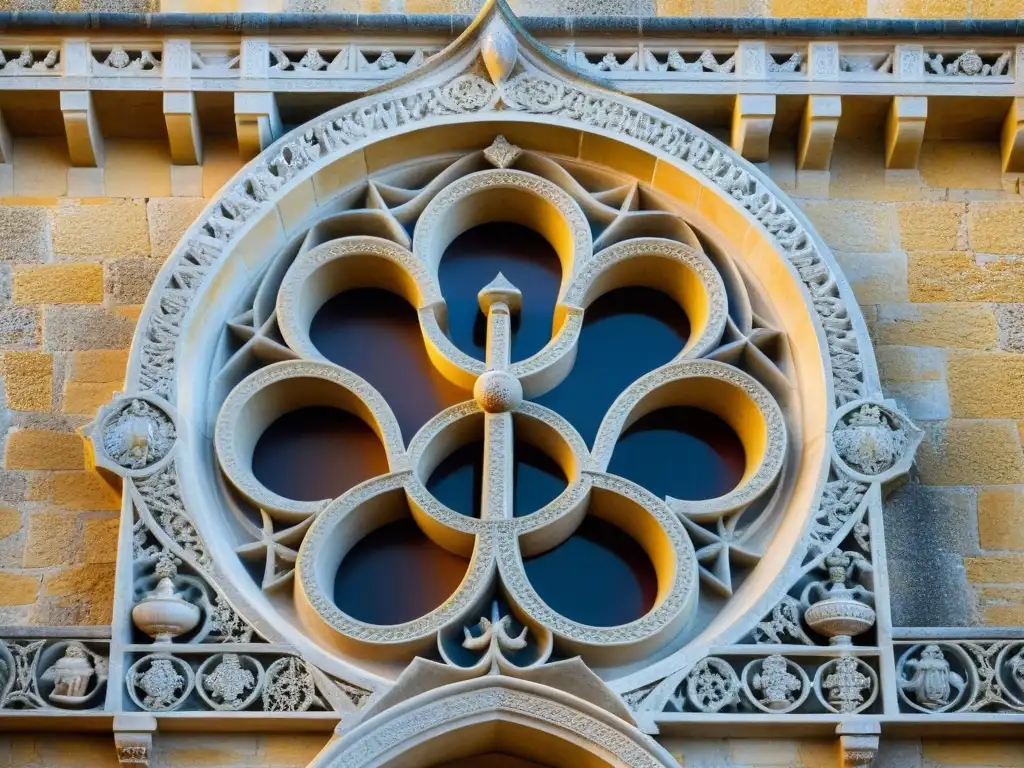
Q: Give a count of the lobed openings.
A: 7